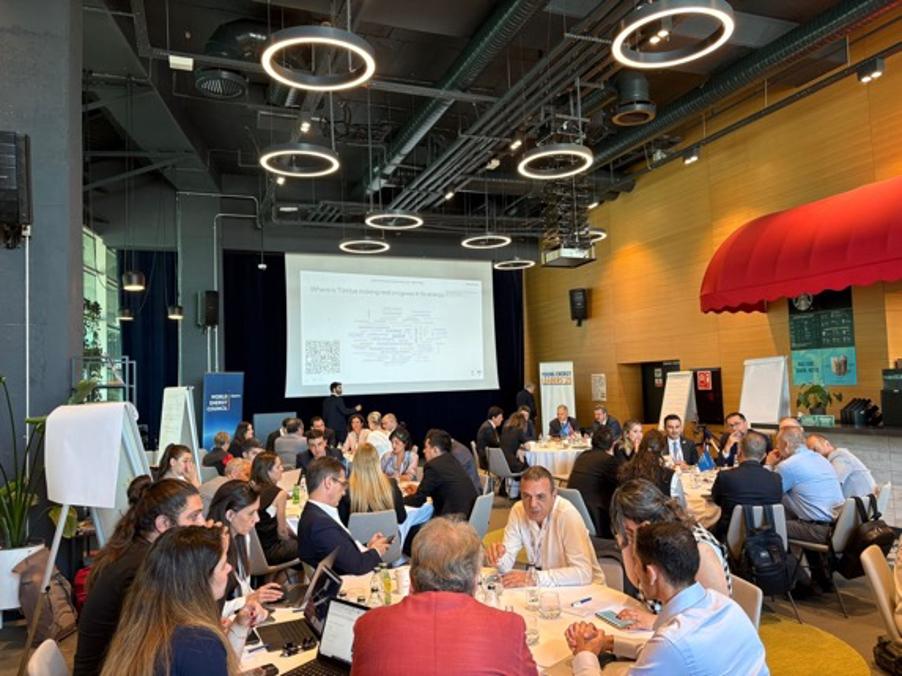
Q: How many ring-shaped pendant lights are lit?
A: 9